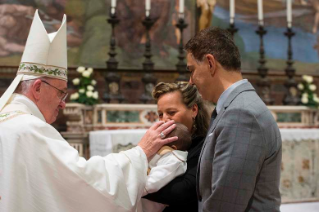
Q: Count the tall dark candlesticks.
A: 6